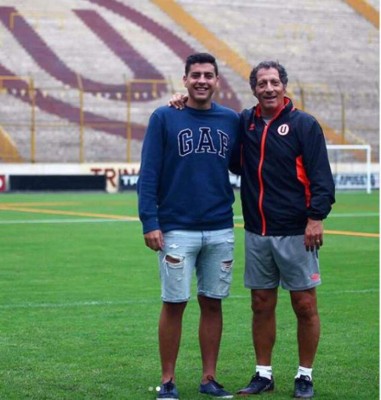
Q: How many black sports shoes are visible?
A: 2